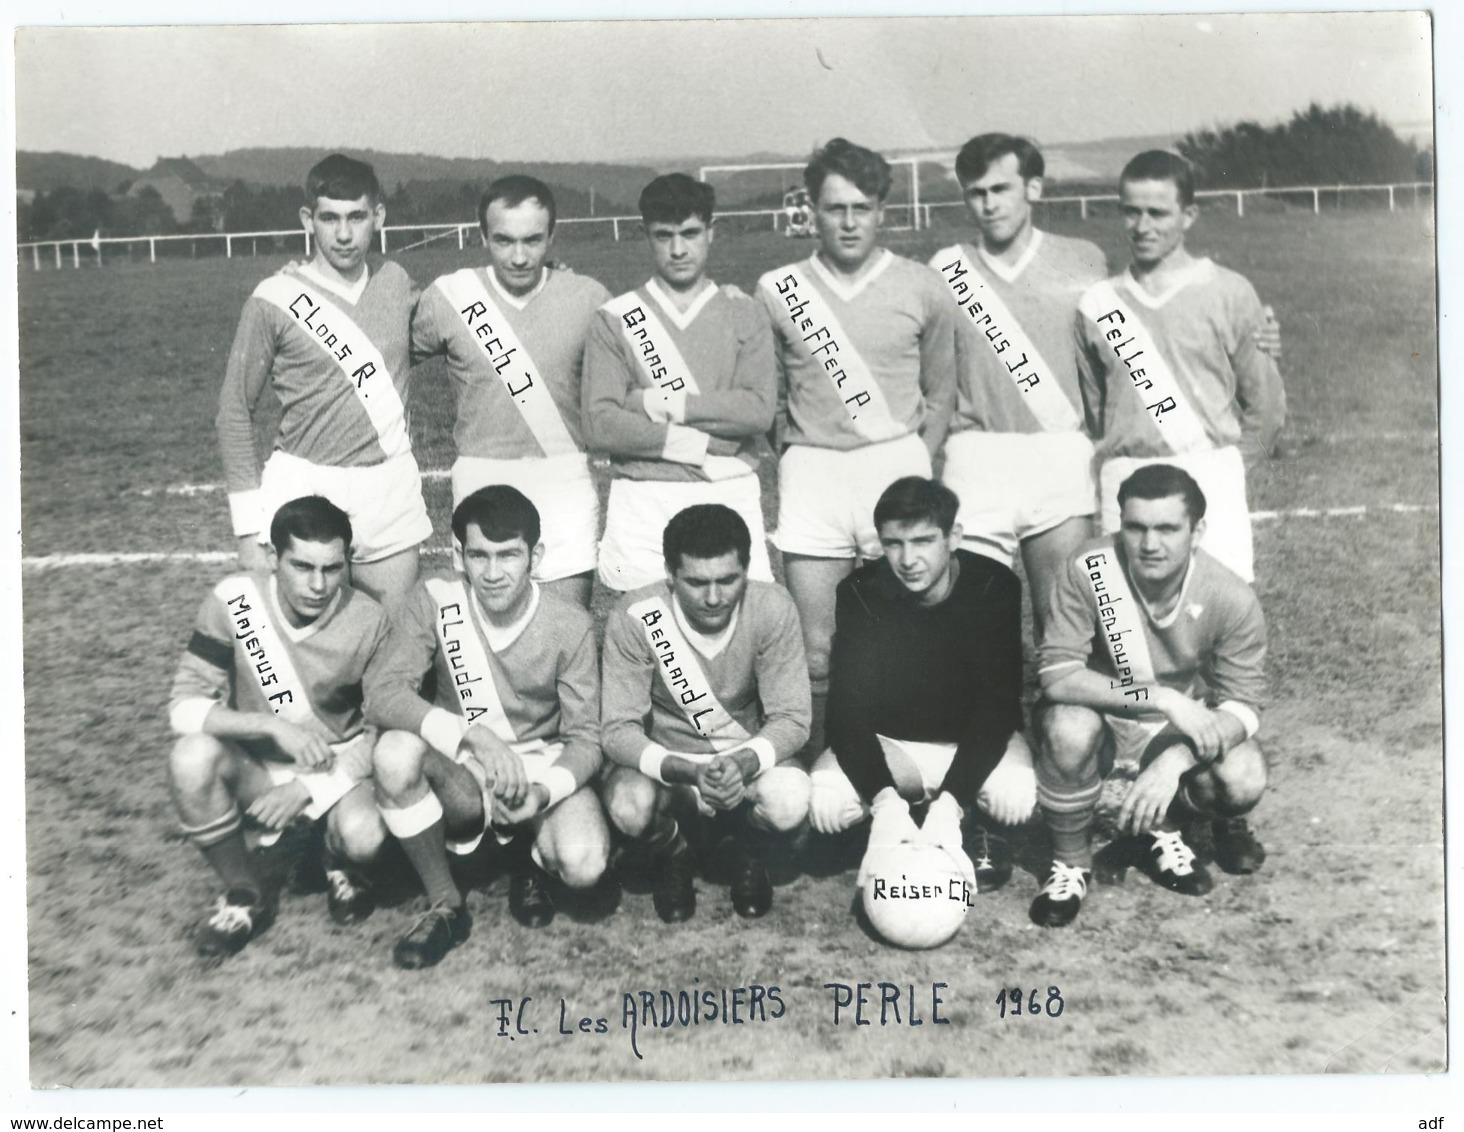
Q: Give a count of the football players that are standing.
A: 6